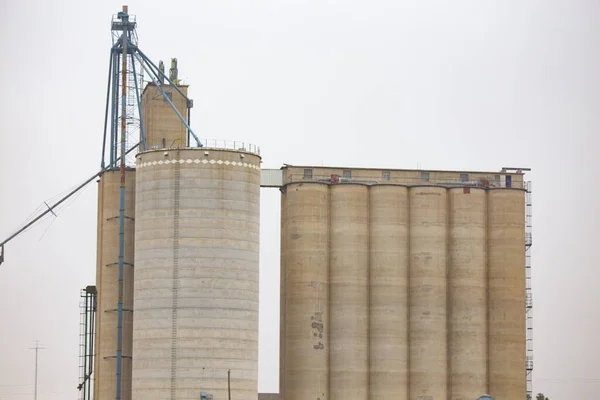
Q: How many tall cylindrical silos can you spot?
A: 8